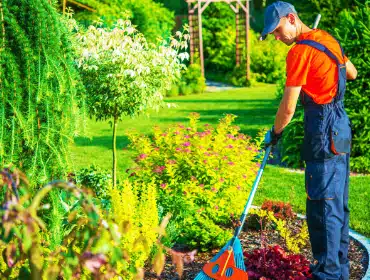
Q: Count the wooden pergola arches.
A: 1